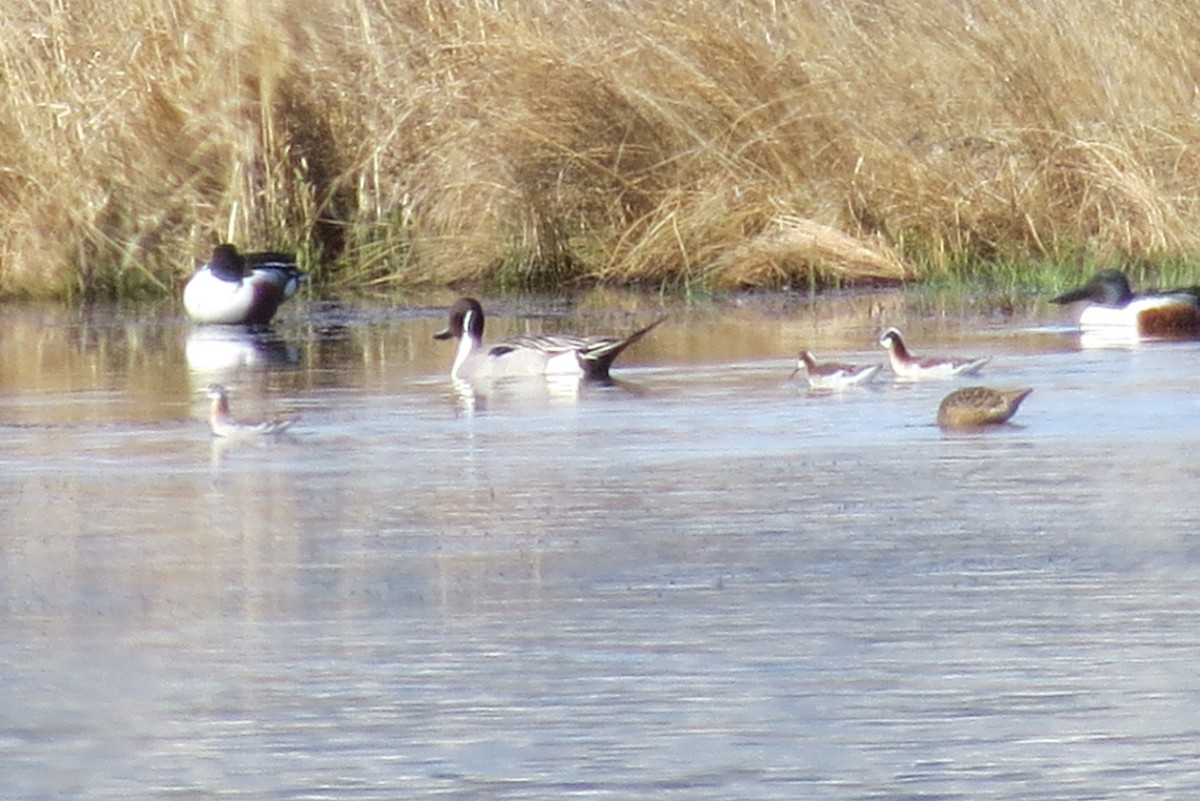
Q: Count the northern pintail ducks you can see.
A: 1